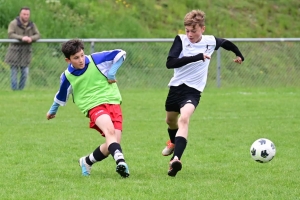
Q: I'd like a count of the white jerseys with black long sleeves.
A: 1